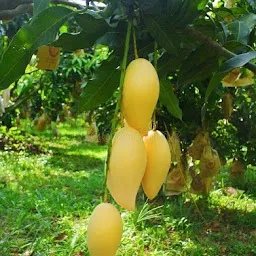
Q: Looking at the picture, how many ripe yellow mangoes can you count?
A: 4